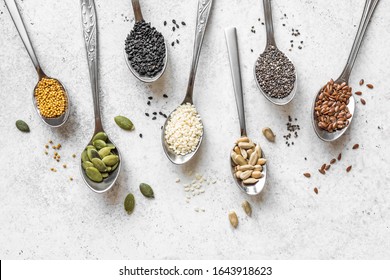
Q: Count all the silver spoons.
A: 7